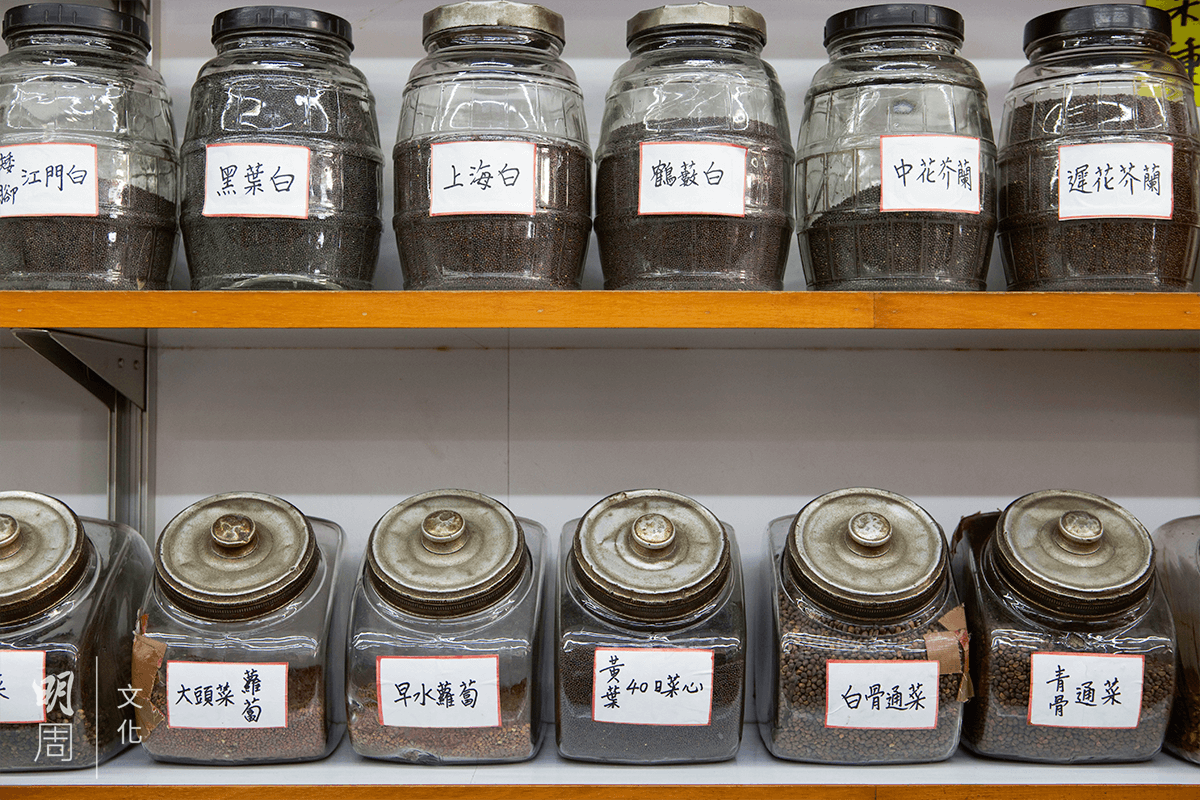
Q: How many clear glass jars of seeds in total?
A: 13